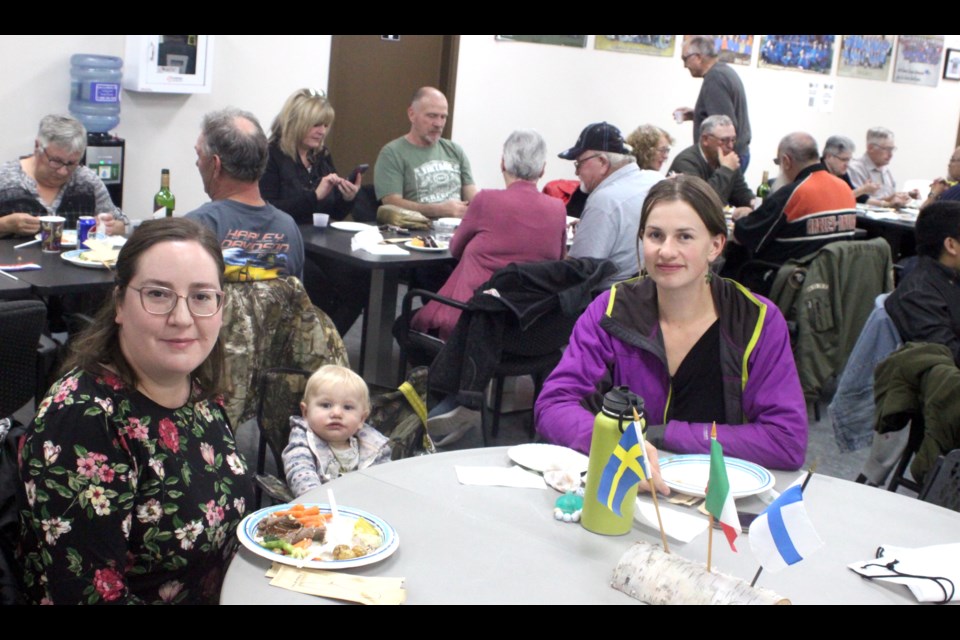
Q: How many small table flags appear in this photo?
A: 3